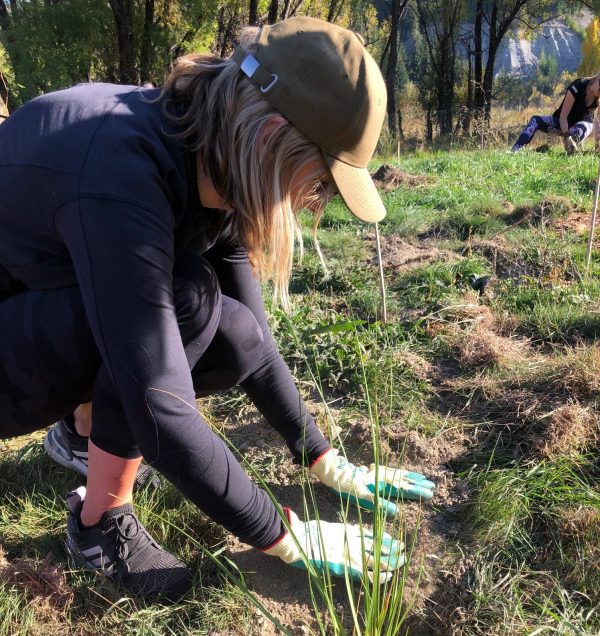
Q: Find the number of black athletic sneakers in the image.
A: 2